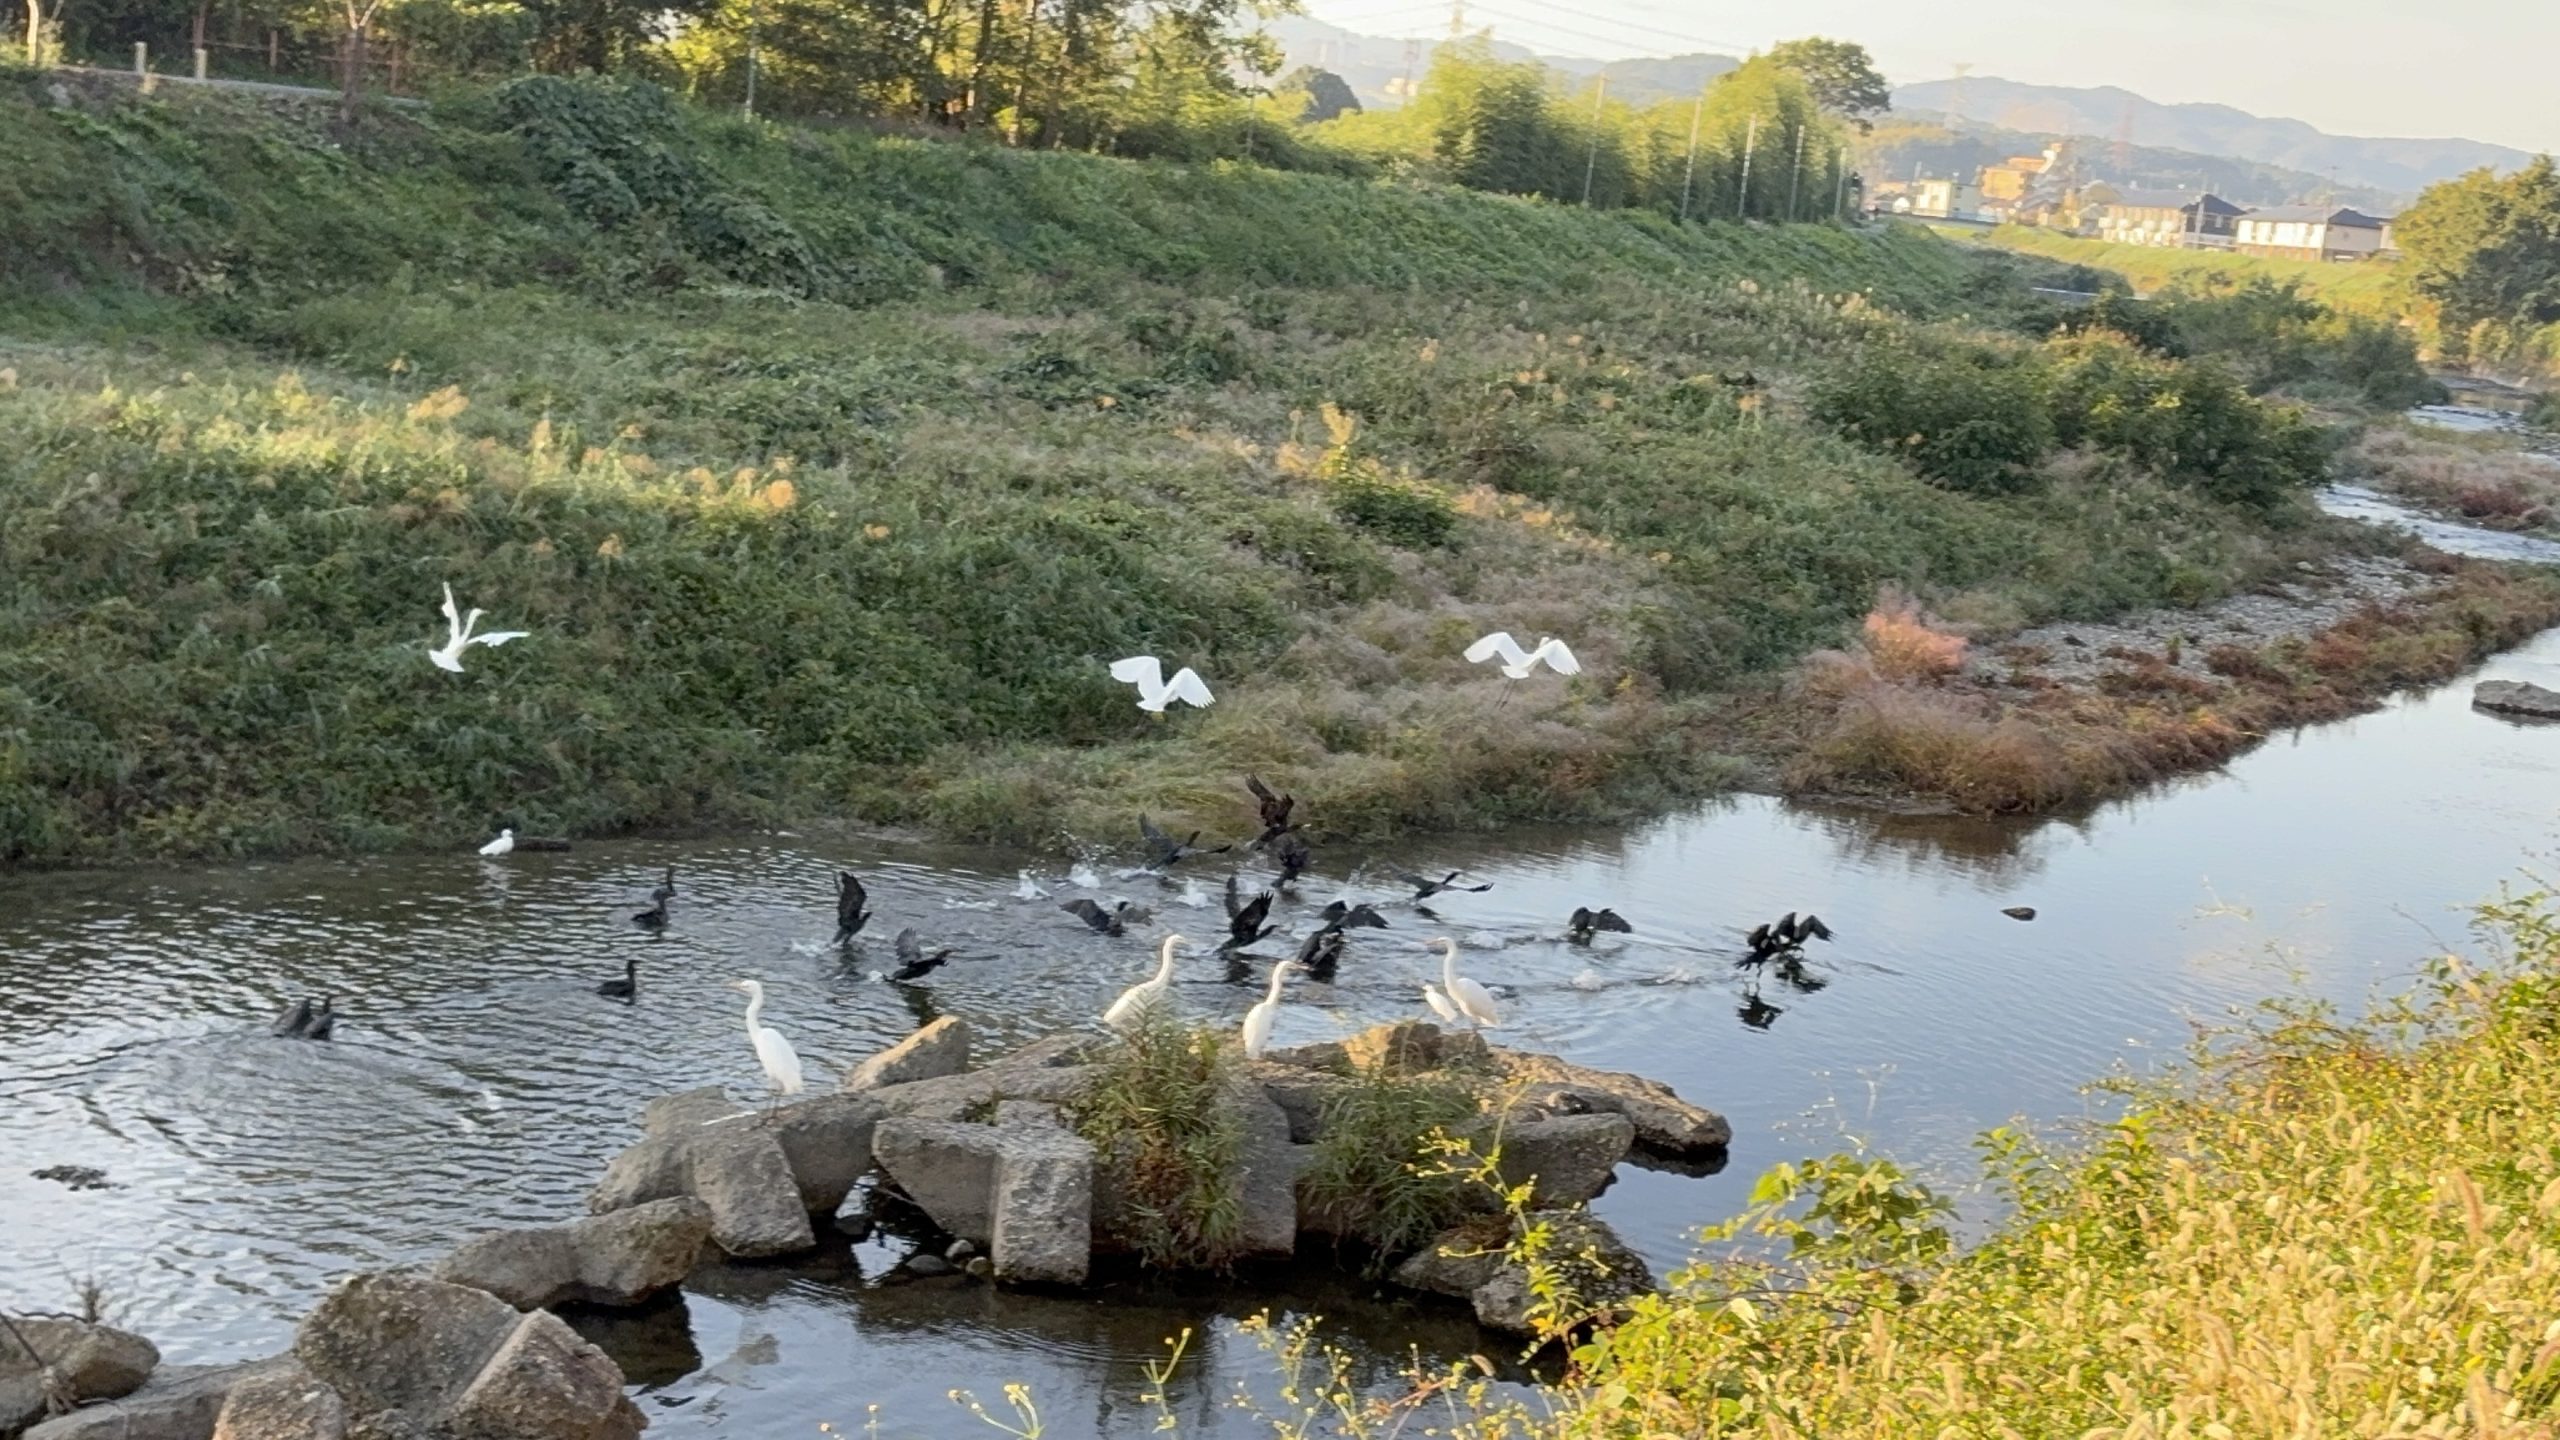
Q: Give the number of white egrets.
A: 9